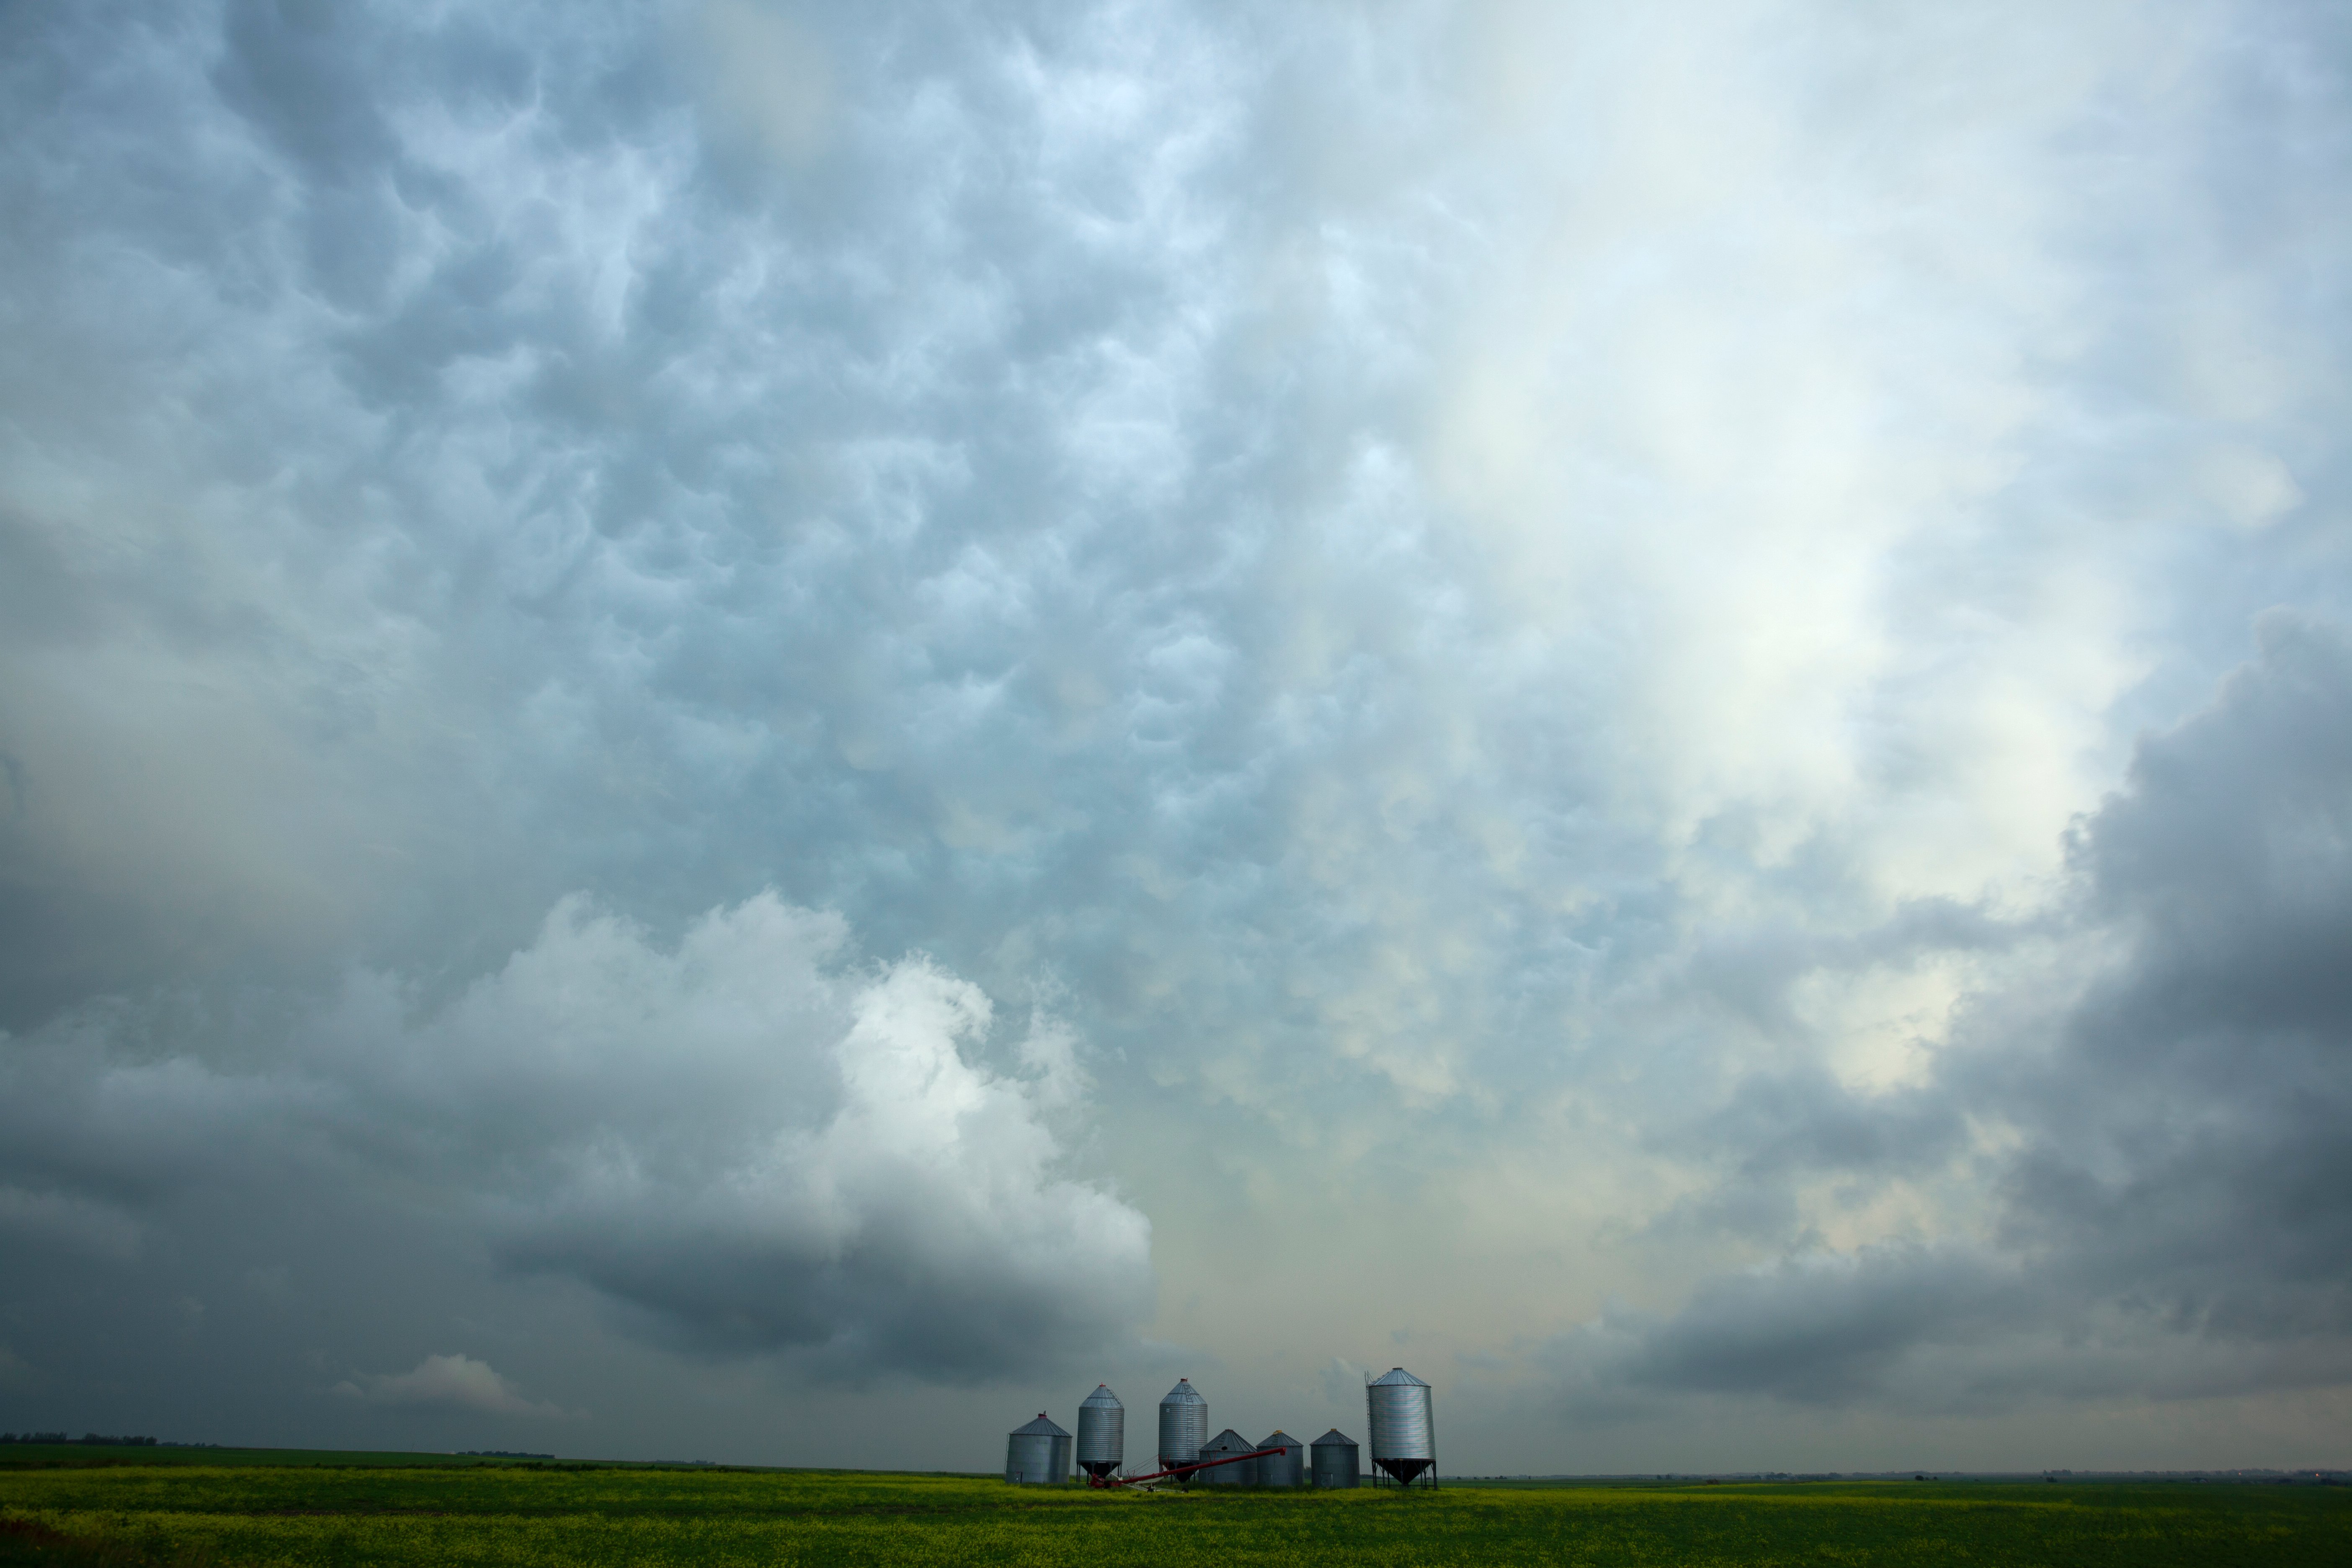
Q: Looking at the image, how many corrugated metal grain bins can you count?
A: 7